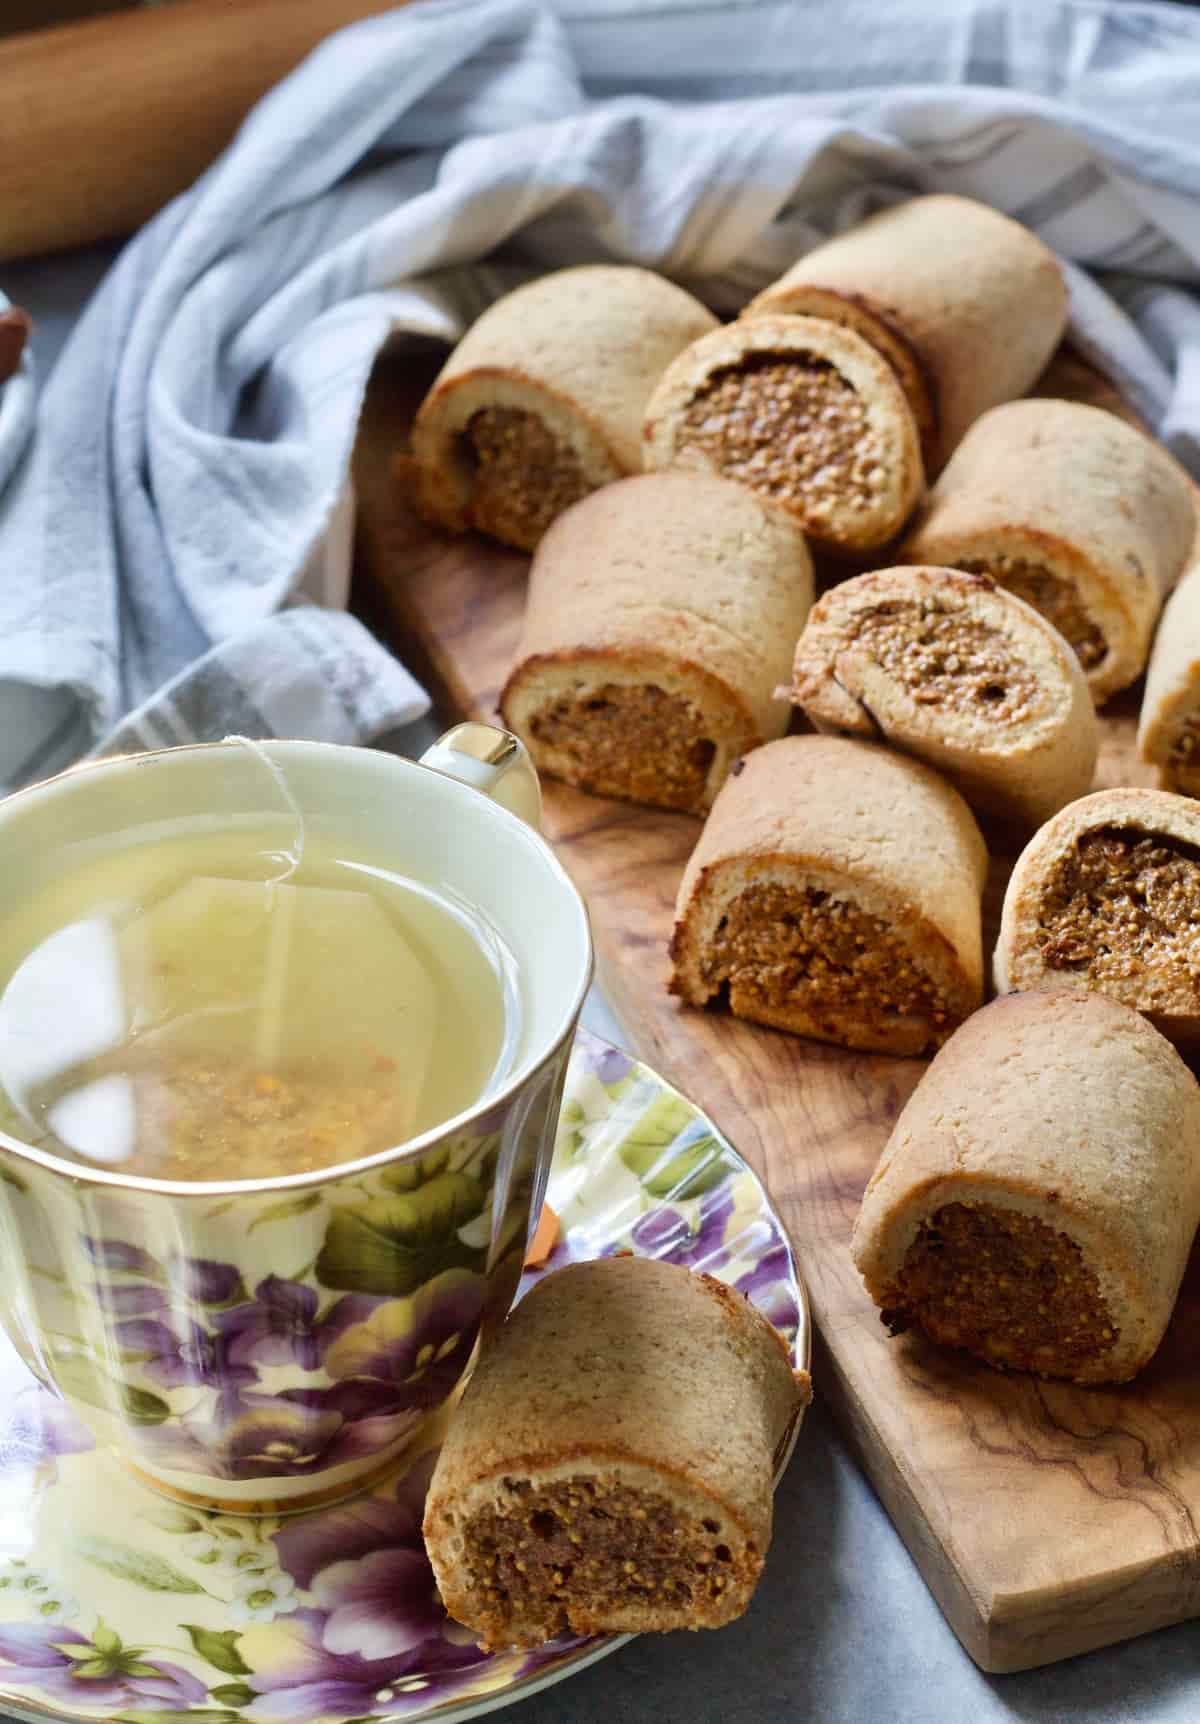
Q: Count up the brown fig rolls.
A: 11